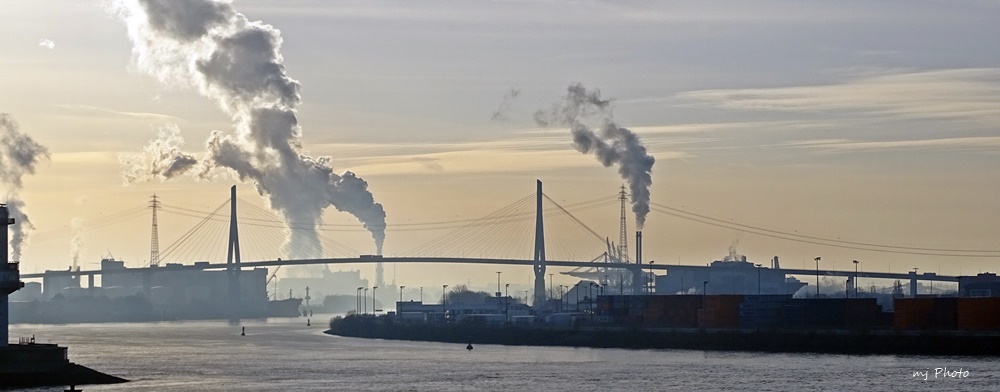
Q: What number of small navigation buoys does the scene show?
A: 3